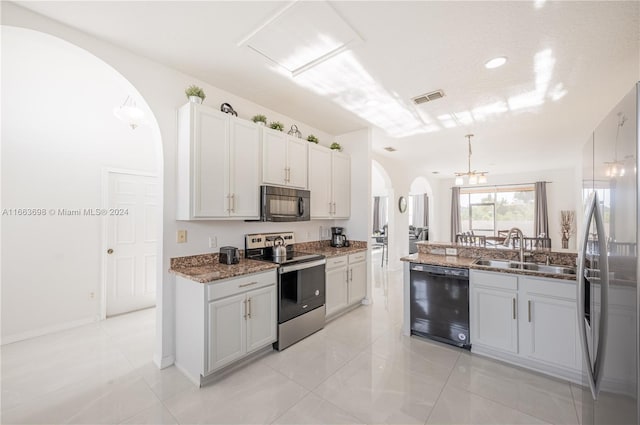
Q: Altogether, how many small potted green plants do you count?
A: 5